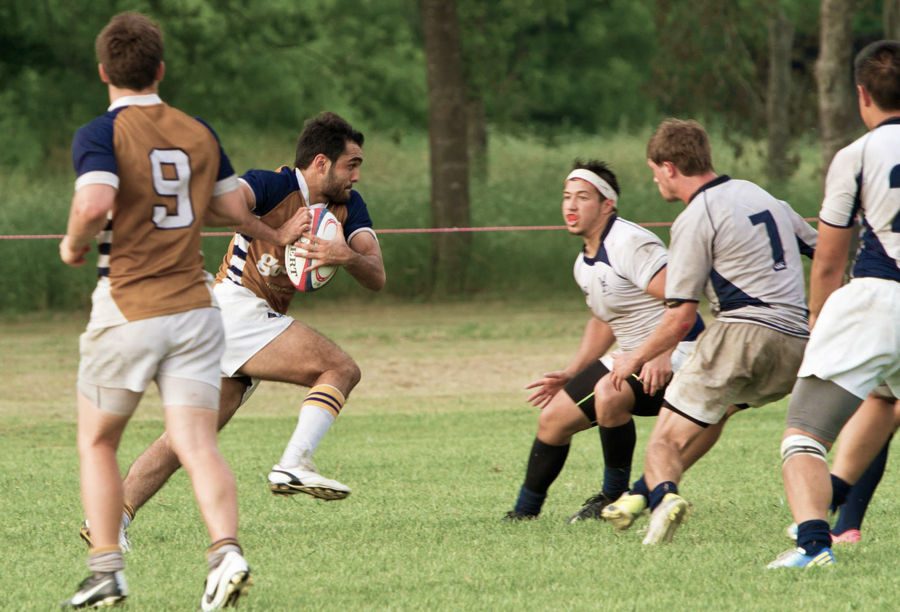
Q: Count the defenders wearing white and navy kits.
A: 3